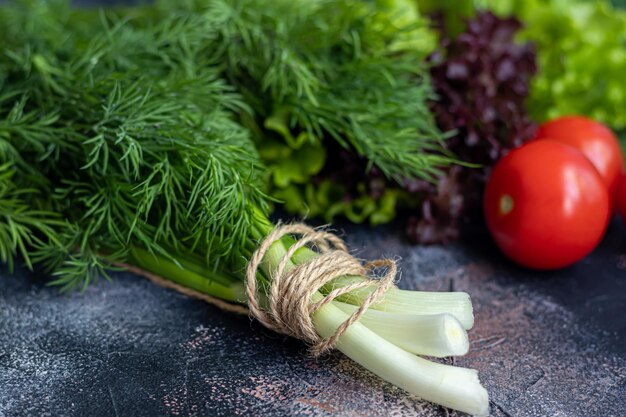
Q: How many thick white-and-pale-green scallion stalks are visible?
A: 3